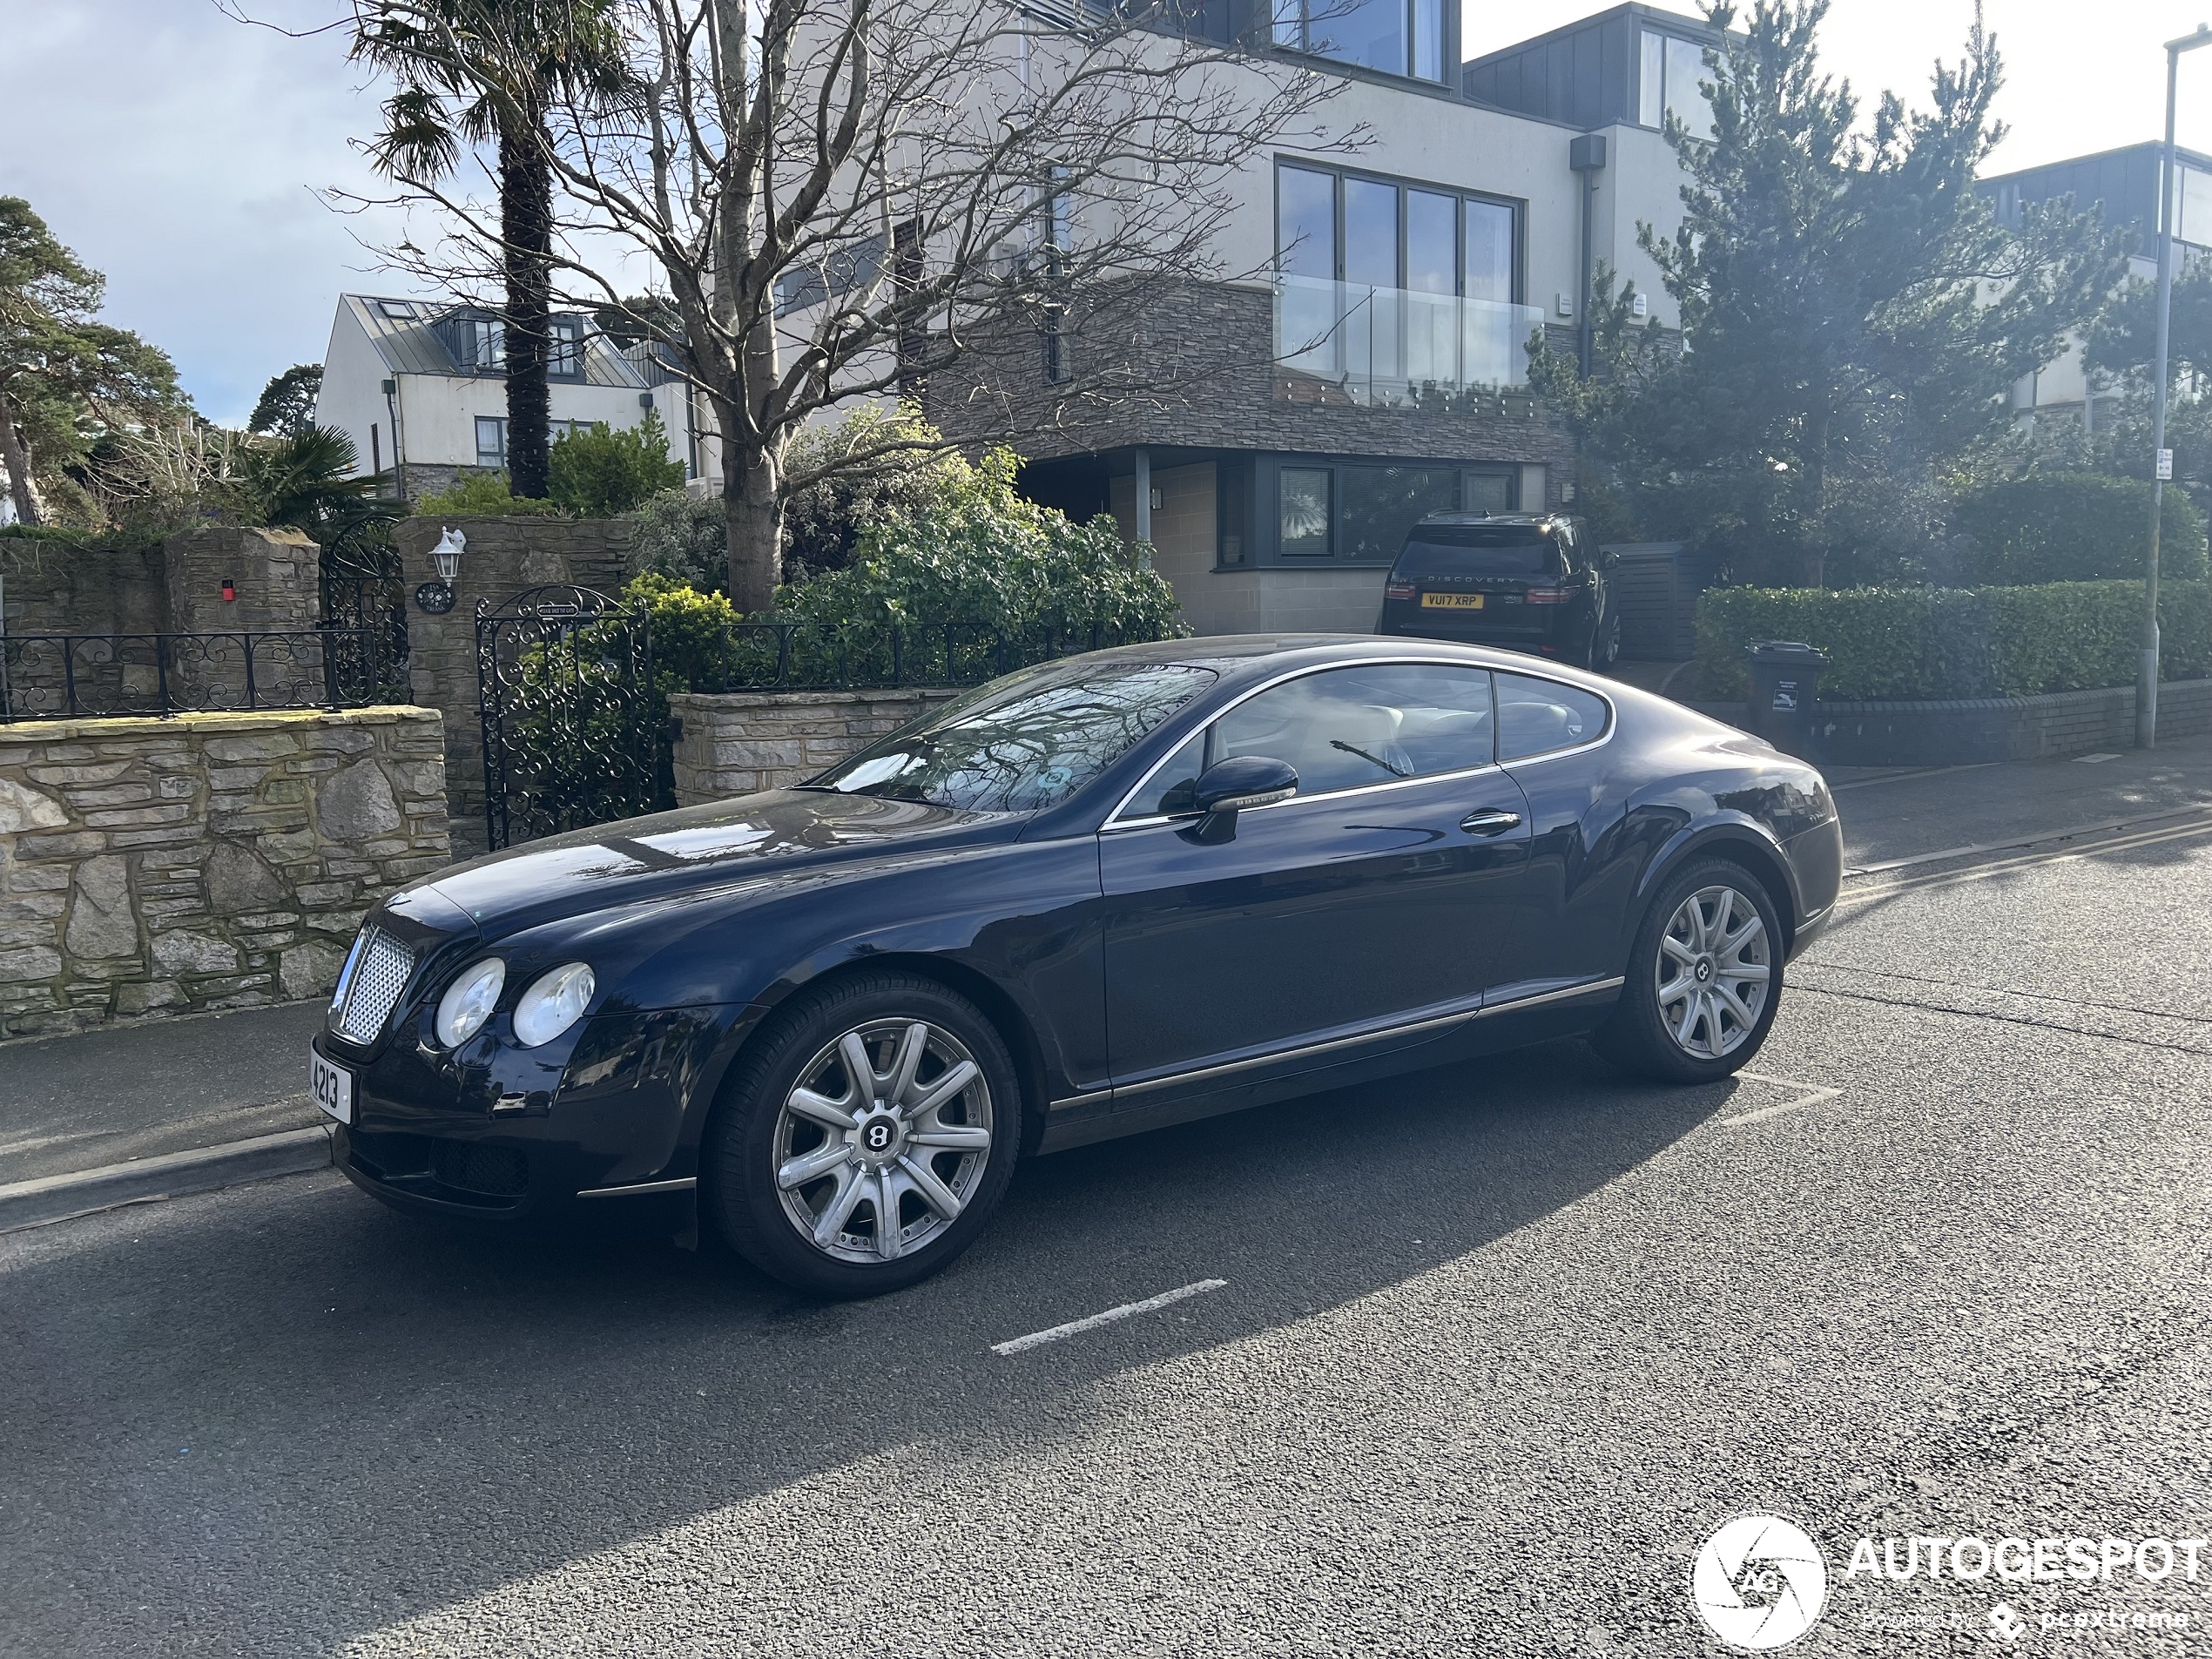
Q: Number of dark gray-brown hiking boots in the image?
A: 0